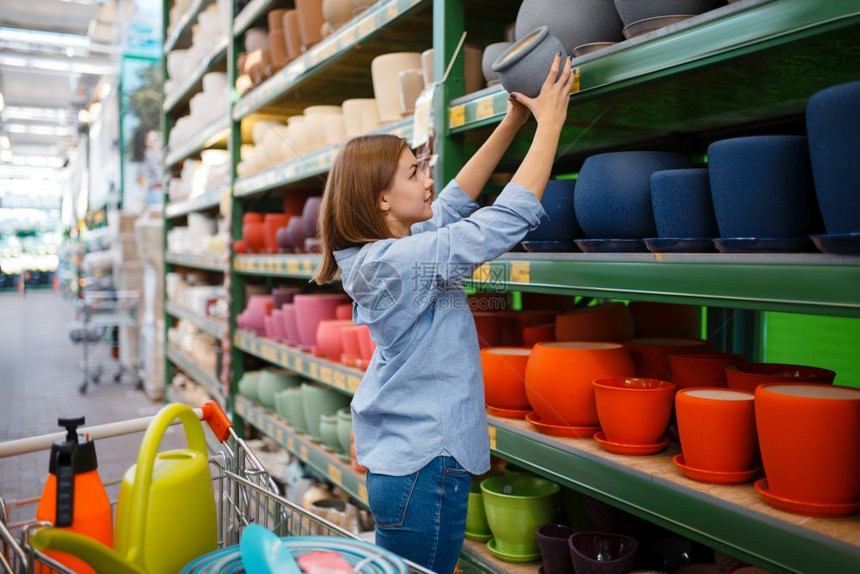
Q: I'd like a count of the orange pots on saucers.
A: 5